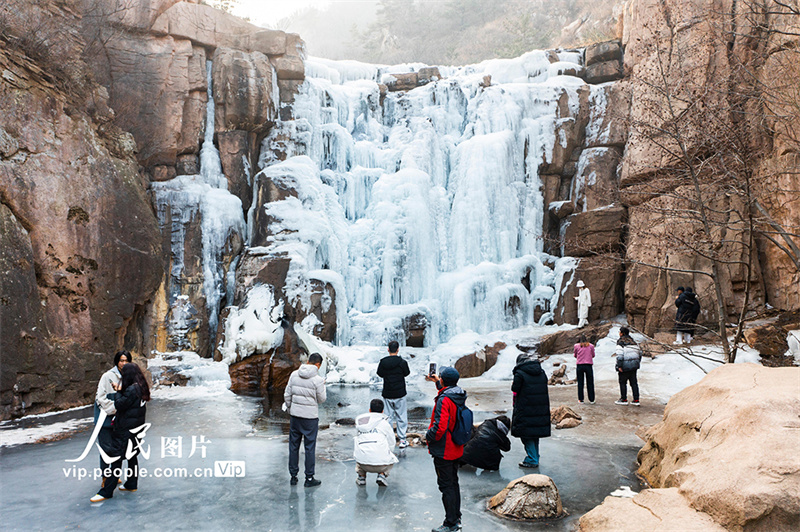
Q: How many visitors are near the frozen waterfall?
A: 13